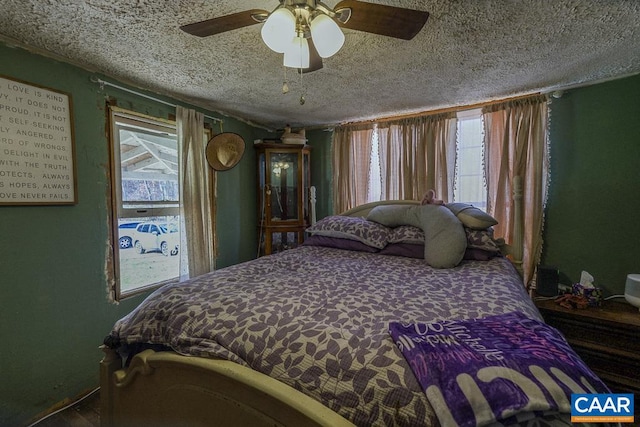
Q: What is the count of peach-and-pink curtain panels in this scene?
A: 3